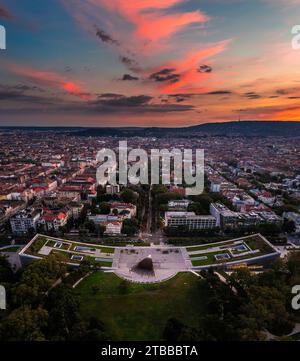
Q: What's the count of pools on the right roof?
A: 2